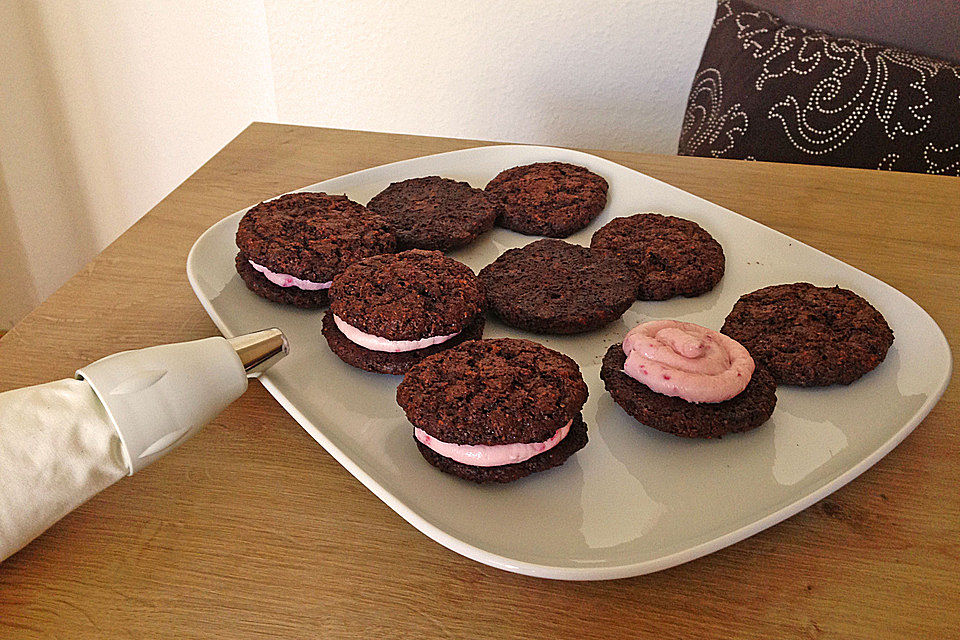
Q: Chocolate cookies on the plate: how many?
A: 12